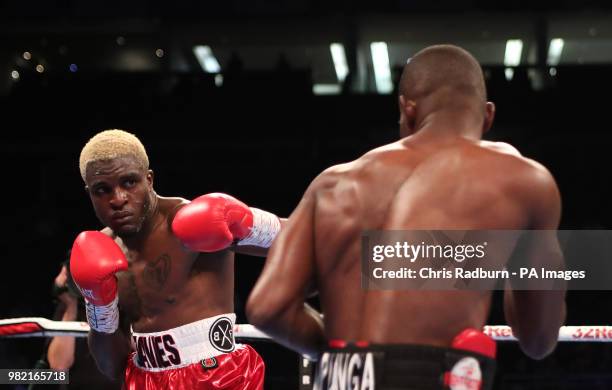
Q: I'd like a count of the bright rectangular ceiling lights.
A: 5